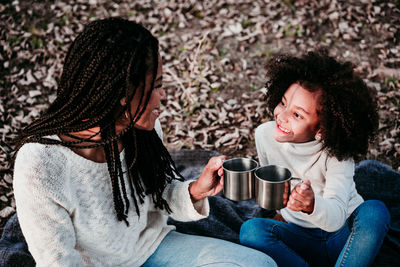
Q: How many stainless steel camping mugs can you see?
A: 2